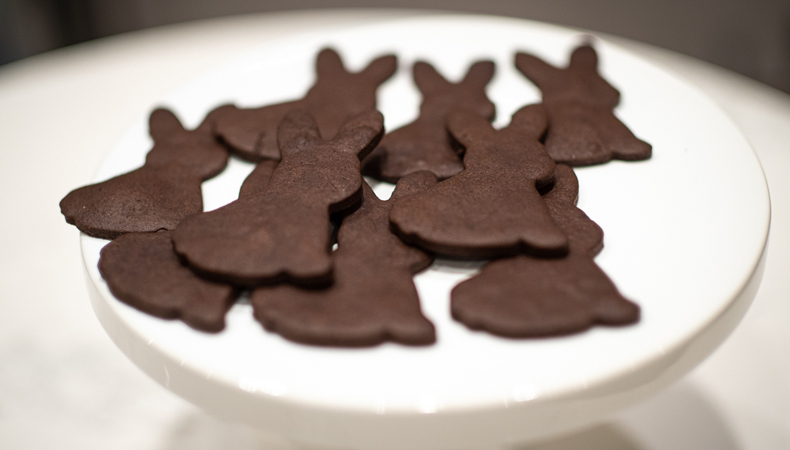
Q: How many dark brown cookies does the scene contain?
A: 9